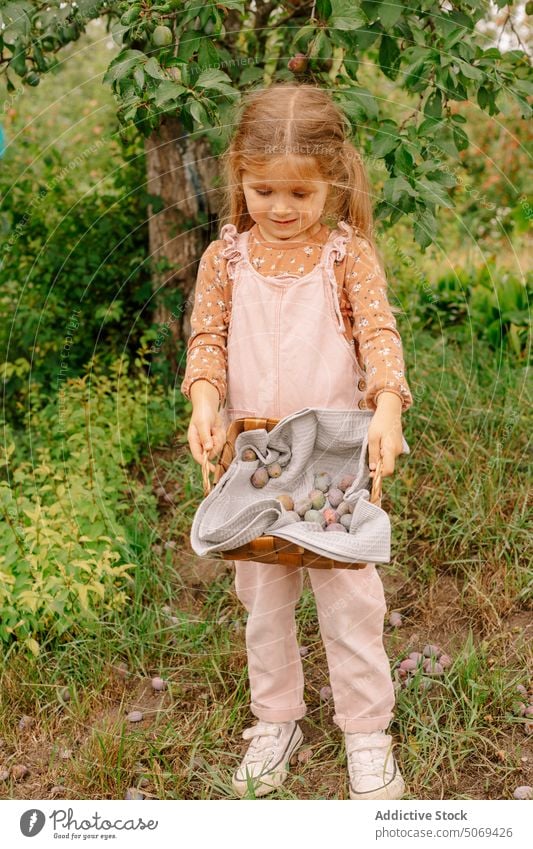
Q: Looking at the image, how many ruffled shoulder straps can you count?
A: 2